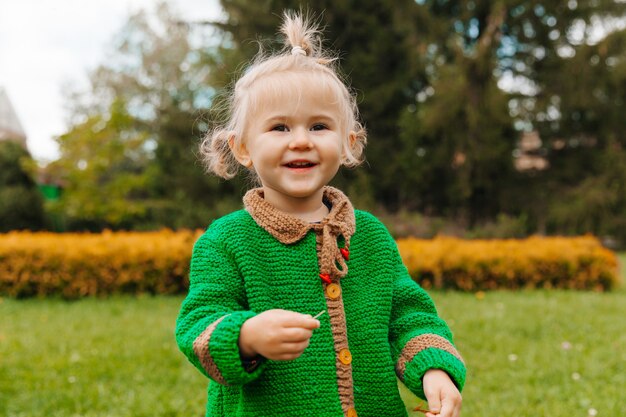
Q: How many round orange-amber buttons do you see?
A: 3